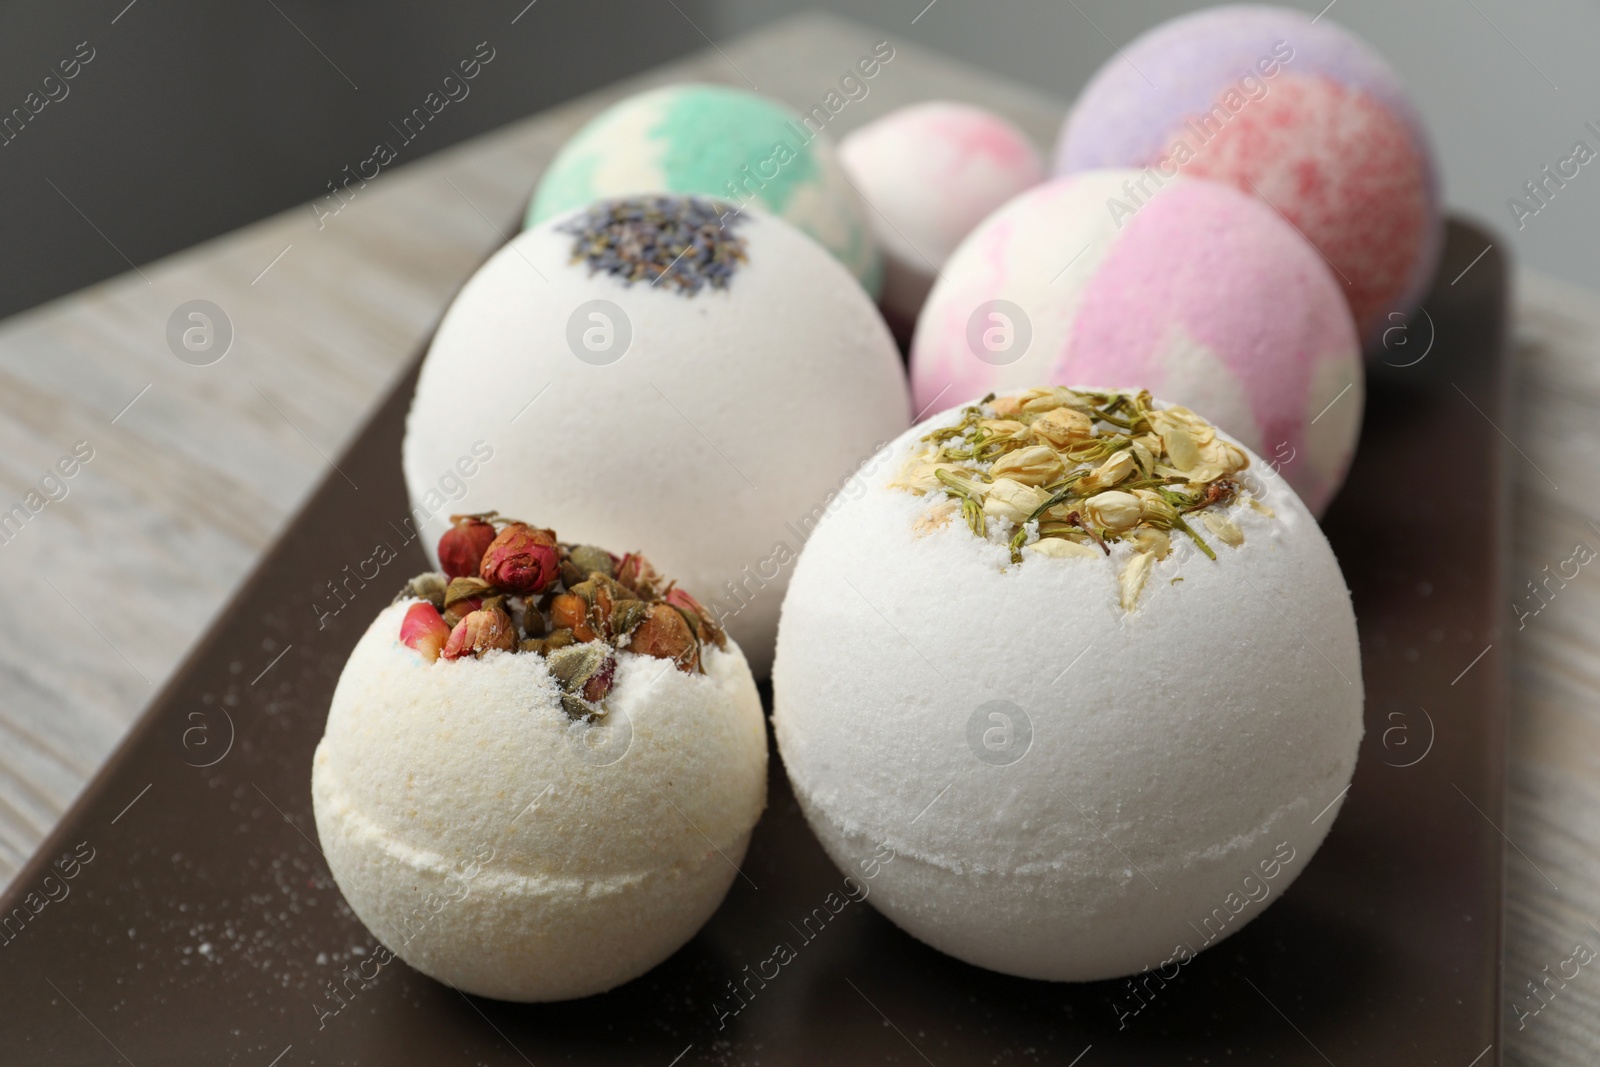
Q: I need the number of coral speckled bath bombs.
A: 1